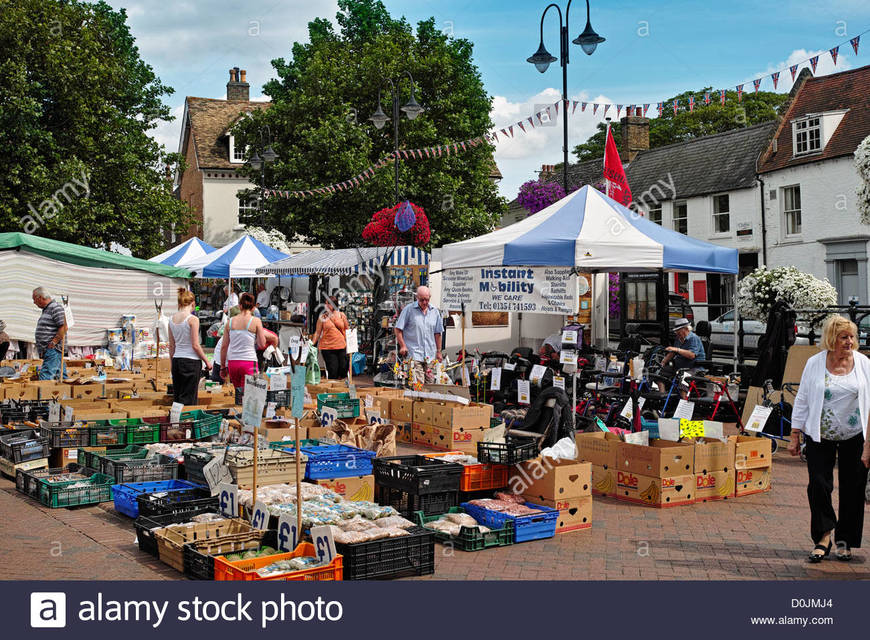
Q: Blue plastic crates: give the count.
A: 3